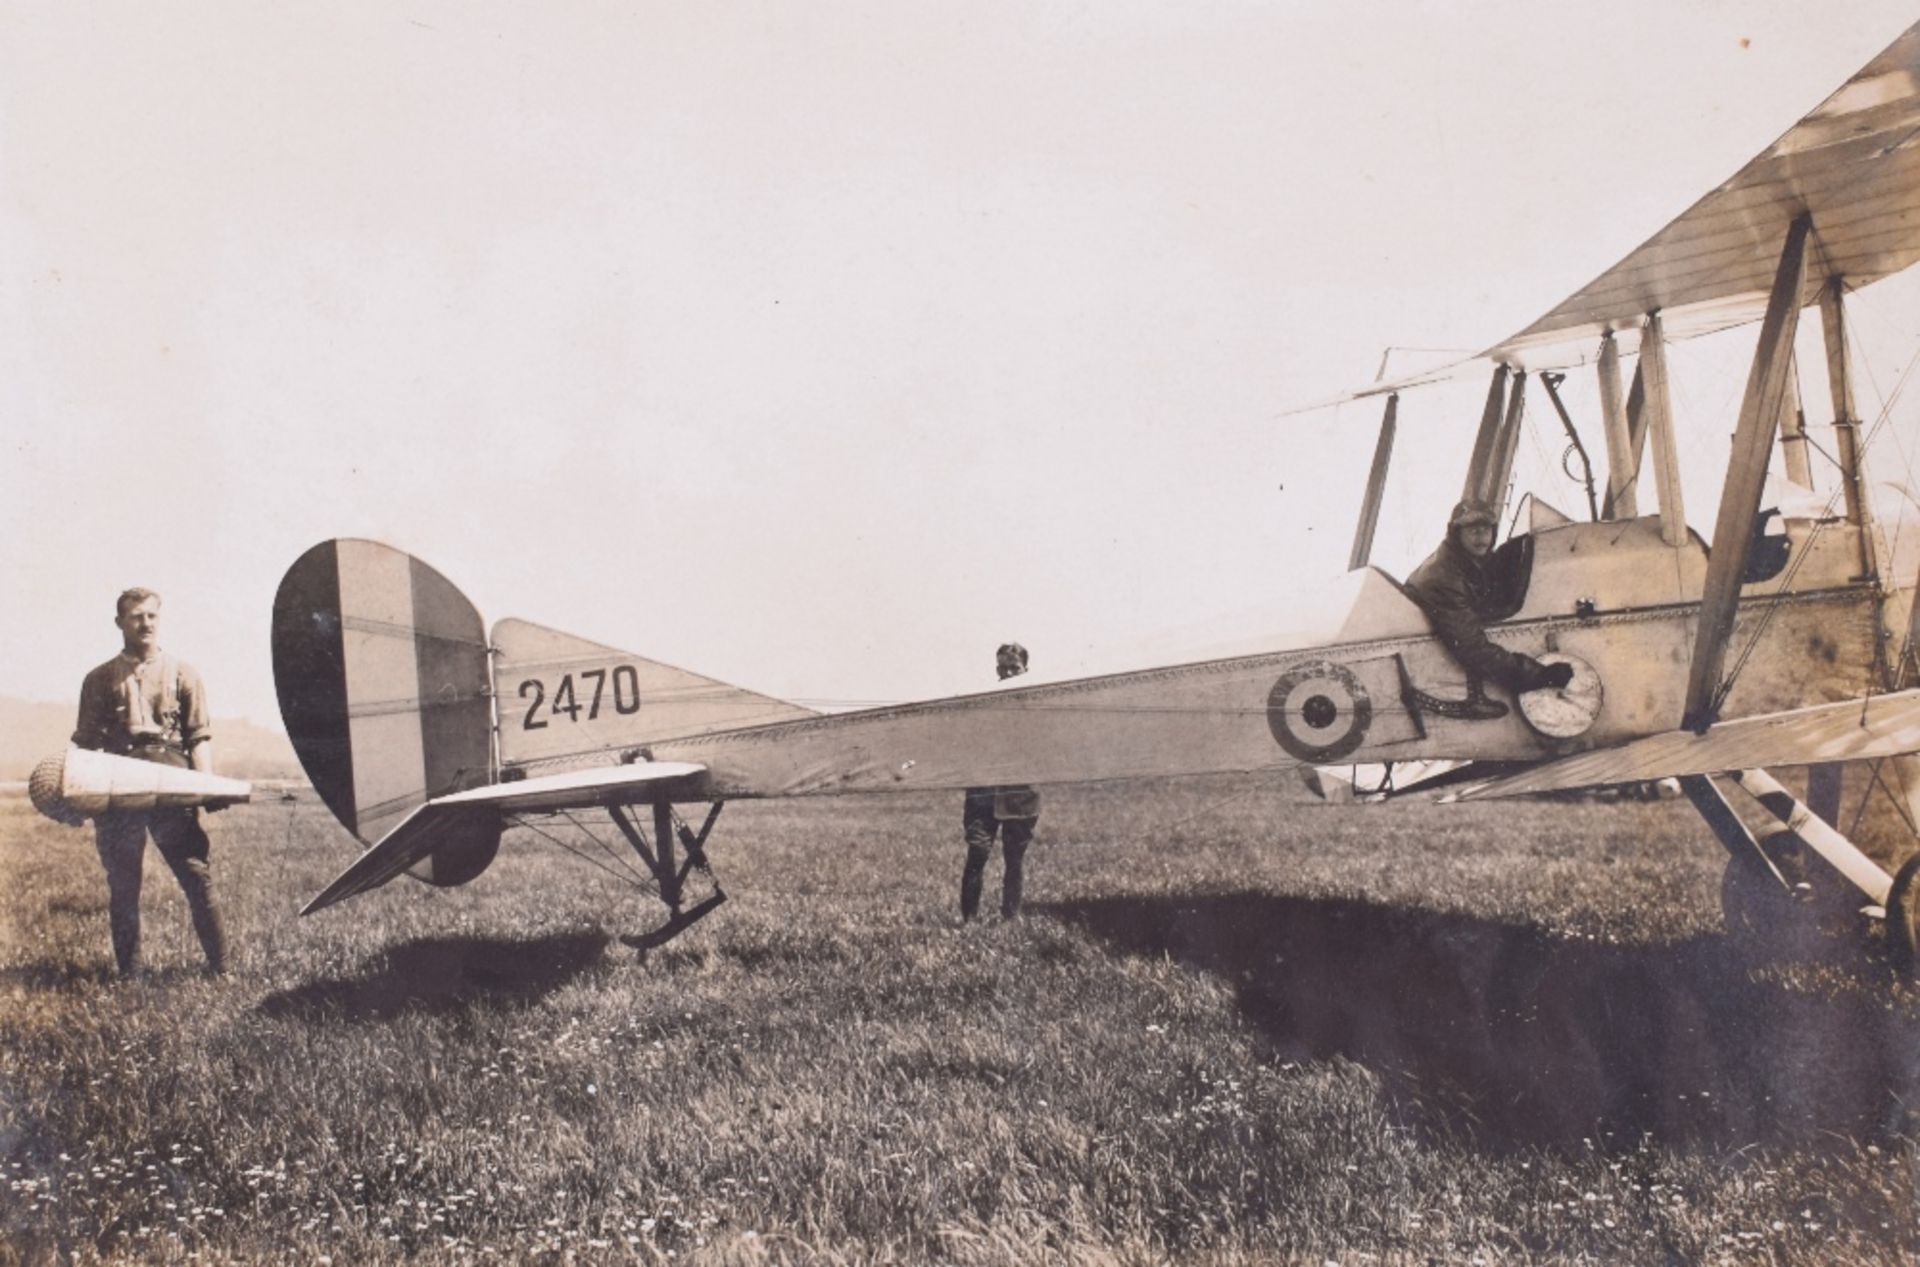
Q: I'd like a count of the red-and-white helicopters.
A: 0